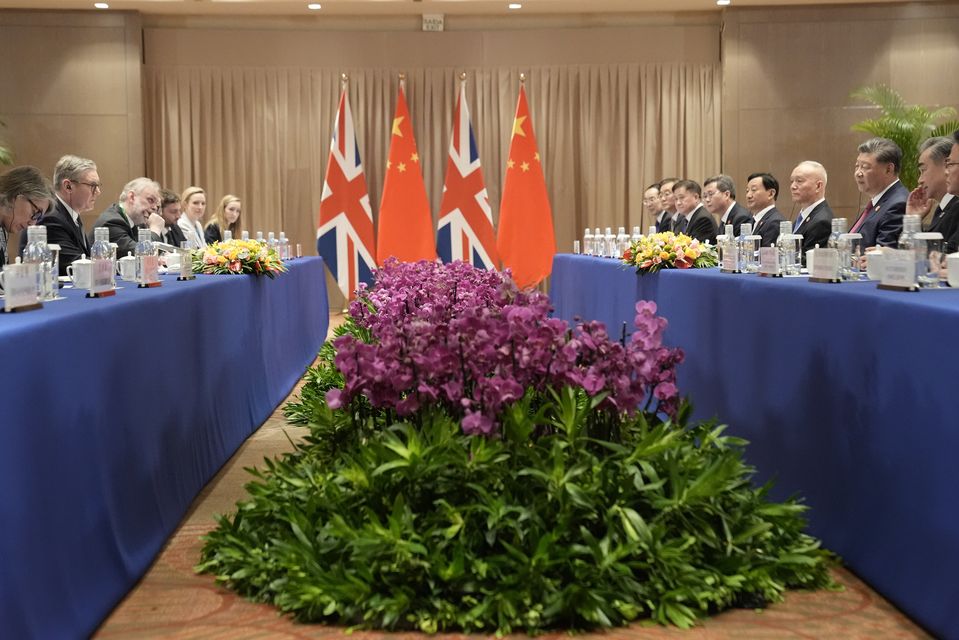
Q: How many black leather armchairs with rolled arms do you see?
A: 0